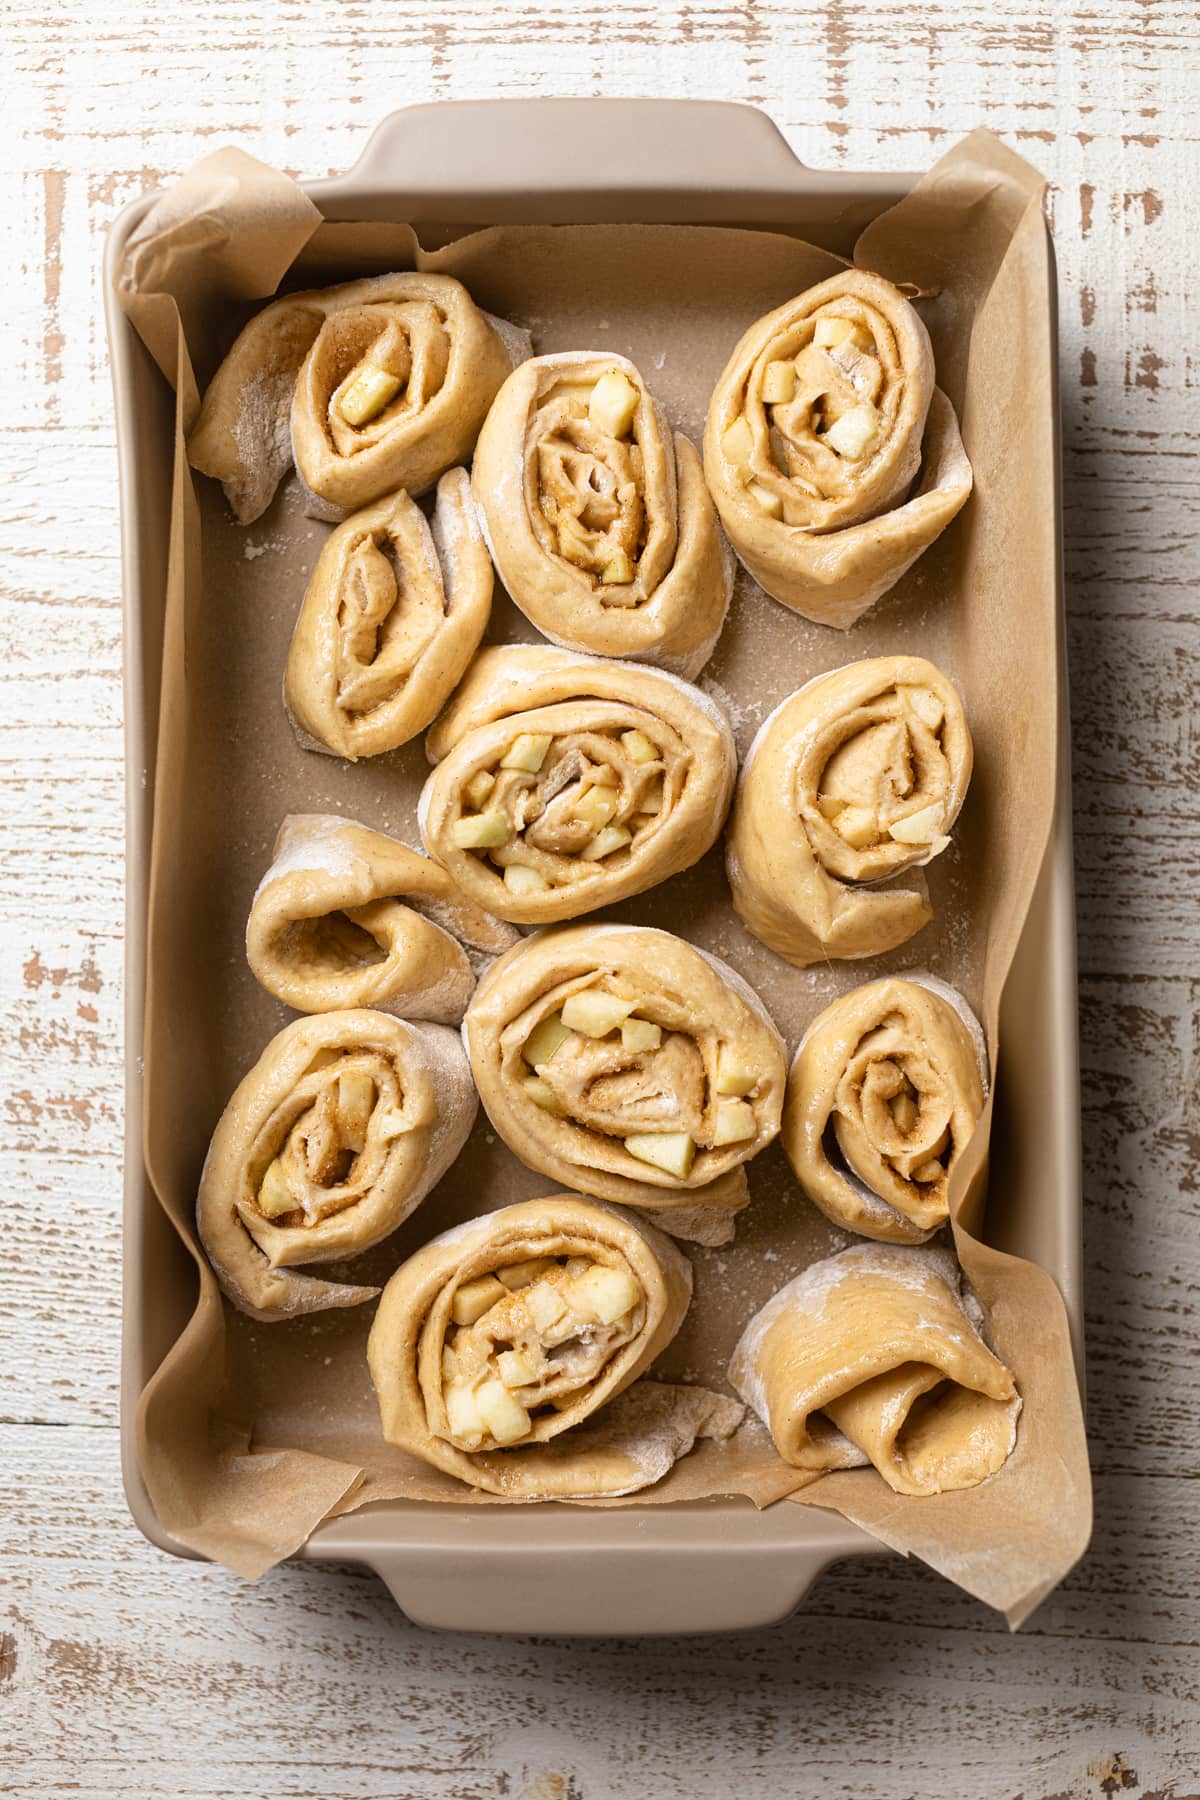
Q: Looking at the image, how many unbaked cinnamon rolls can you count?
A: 12